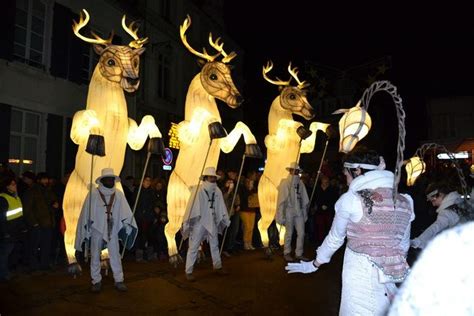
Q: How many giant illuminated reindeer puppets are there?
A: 3